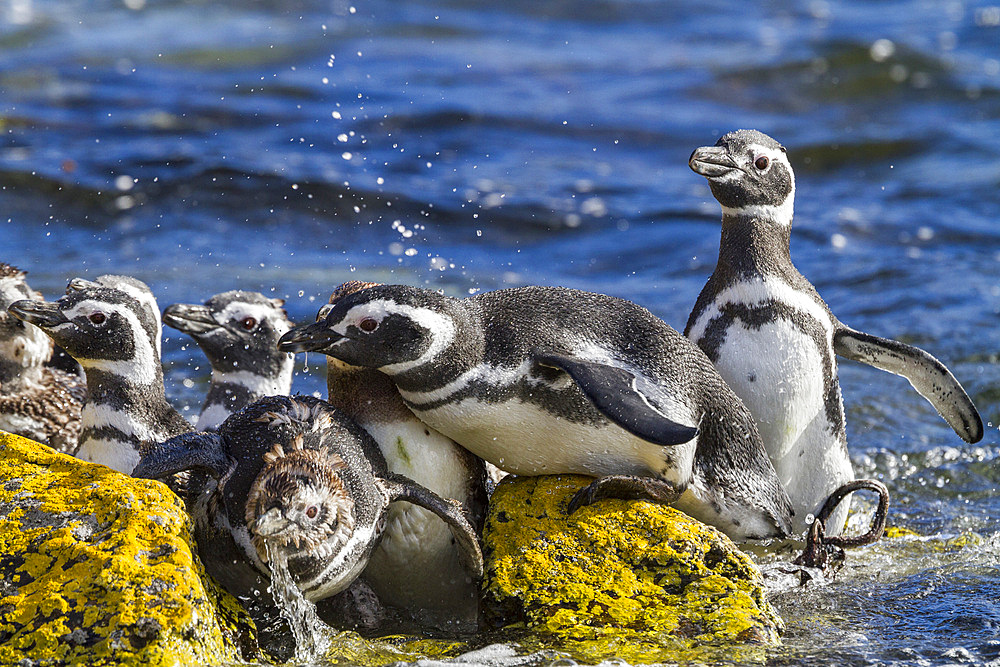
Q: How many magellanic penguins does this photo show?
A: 8